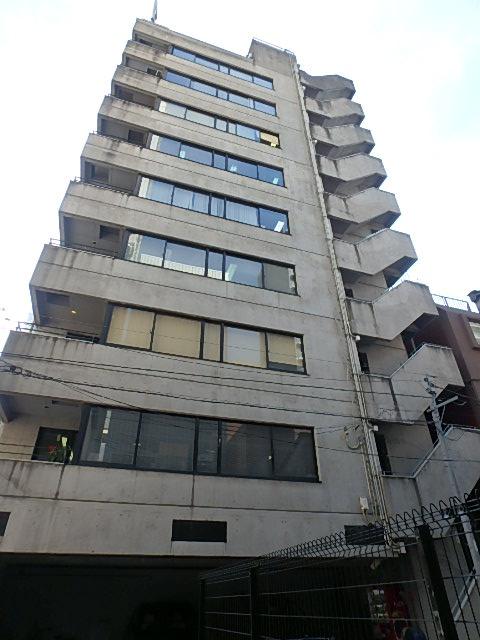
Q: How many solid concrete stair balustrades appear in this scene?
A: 9